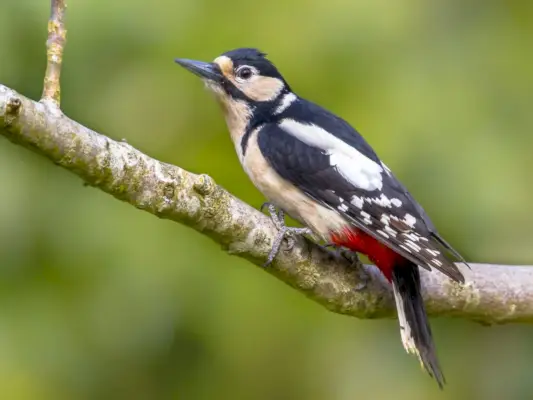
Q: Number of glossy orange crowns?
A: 0